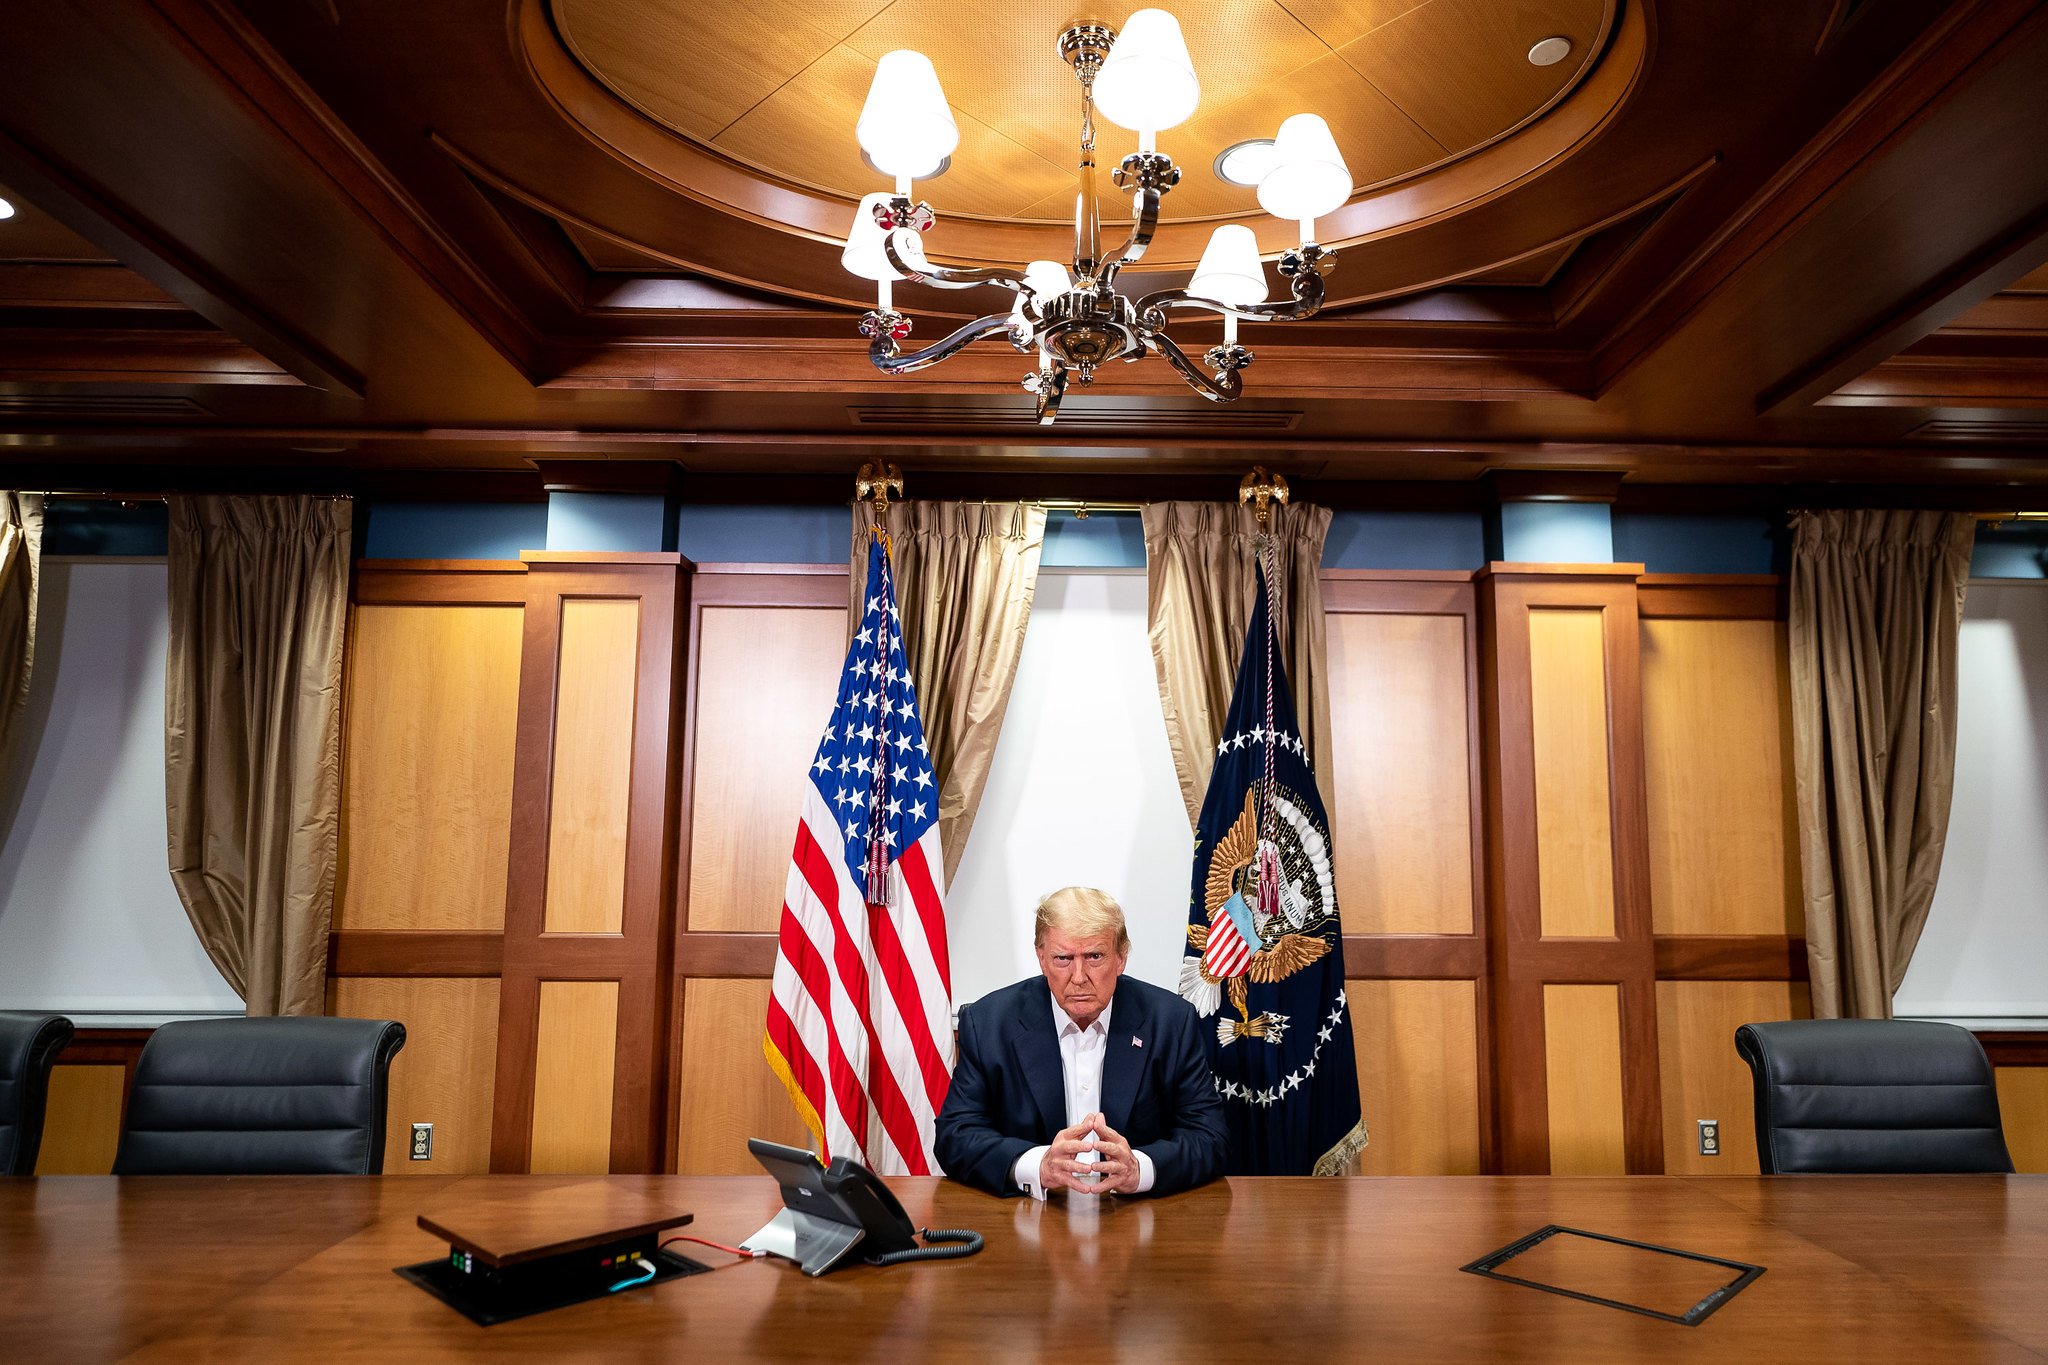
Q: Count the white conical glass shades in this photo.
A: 6